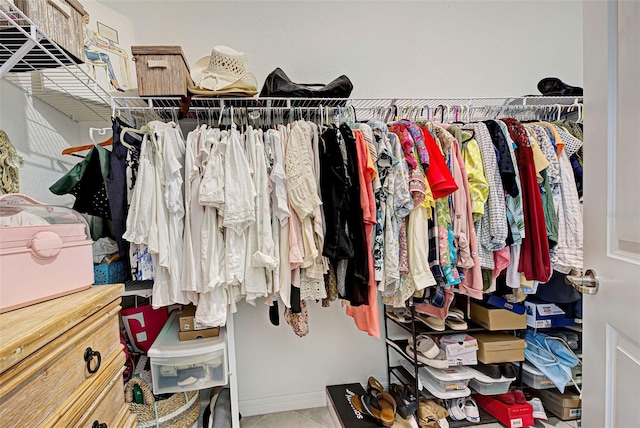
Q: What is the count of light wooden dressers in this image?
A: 1